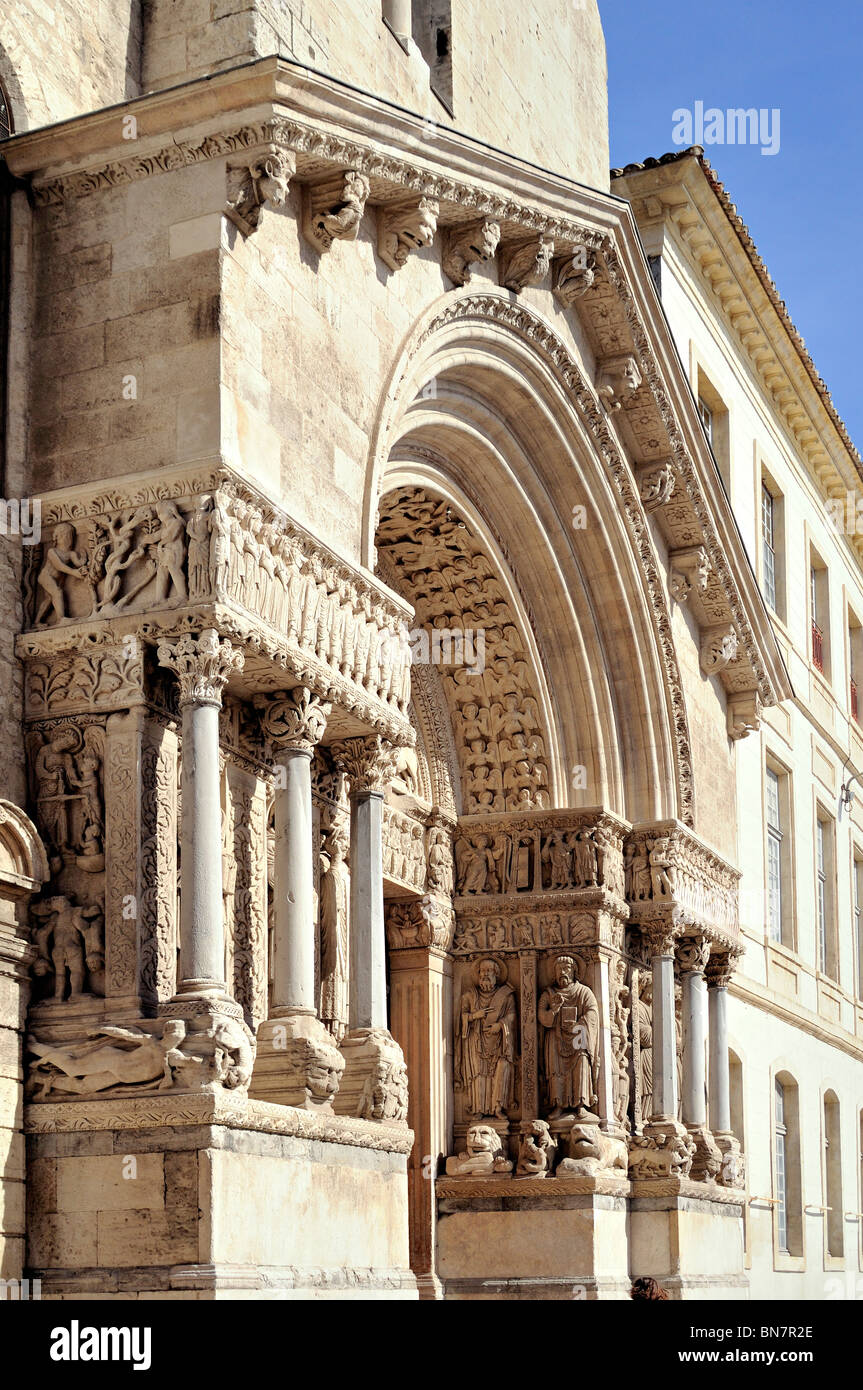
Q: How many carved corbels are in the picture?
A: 11